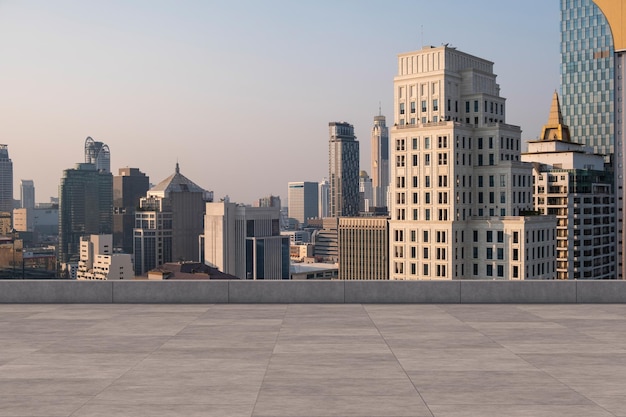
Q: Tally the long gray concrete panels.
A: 6